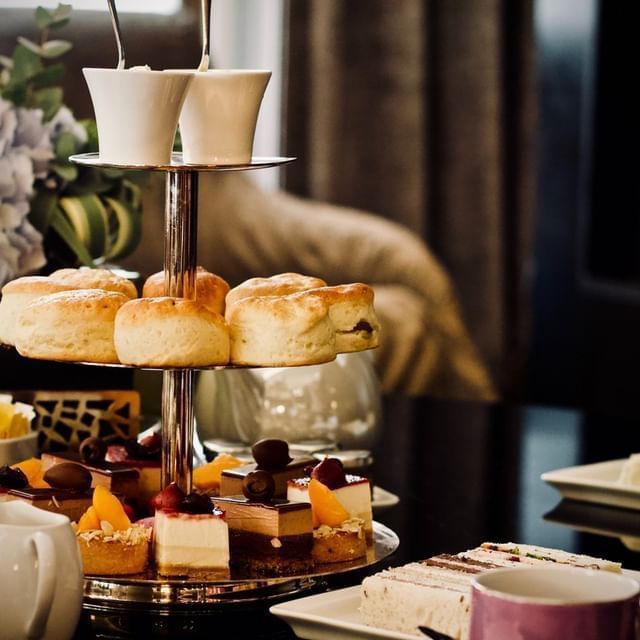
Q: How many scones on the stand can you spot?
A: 8